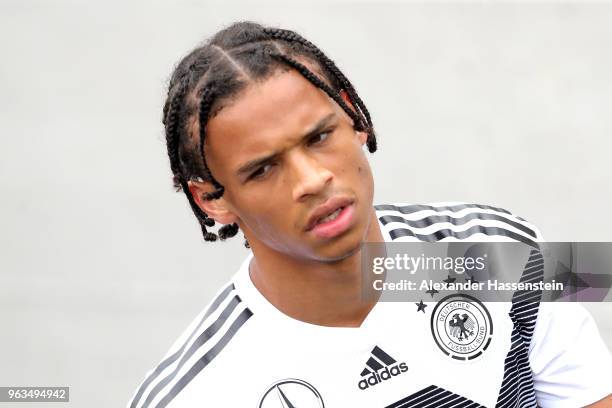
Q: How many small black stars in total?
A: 4